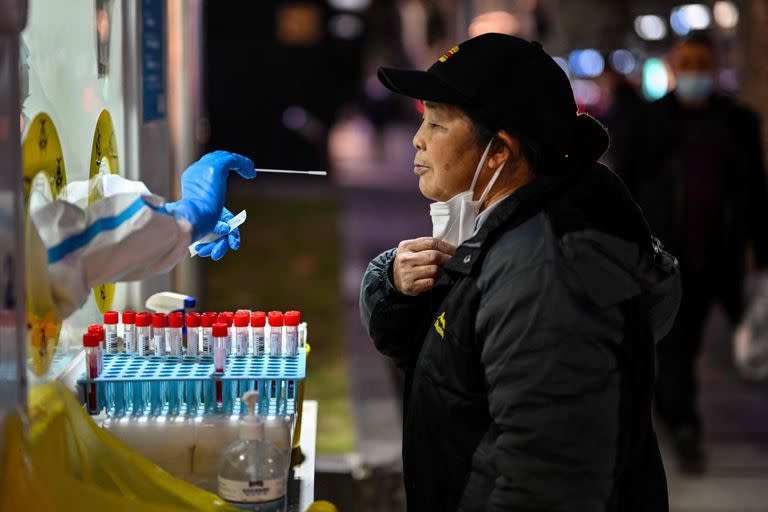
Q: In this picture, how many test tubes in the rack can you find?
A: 15